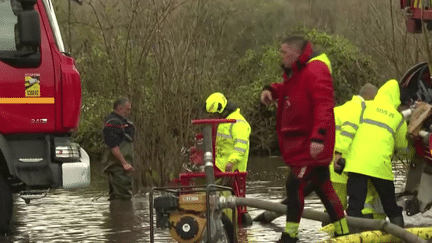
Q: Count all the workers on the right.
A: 3